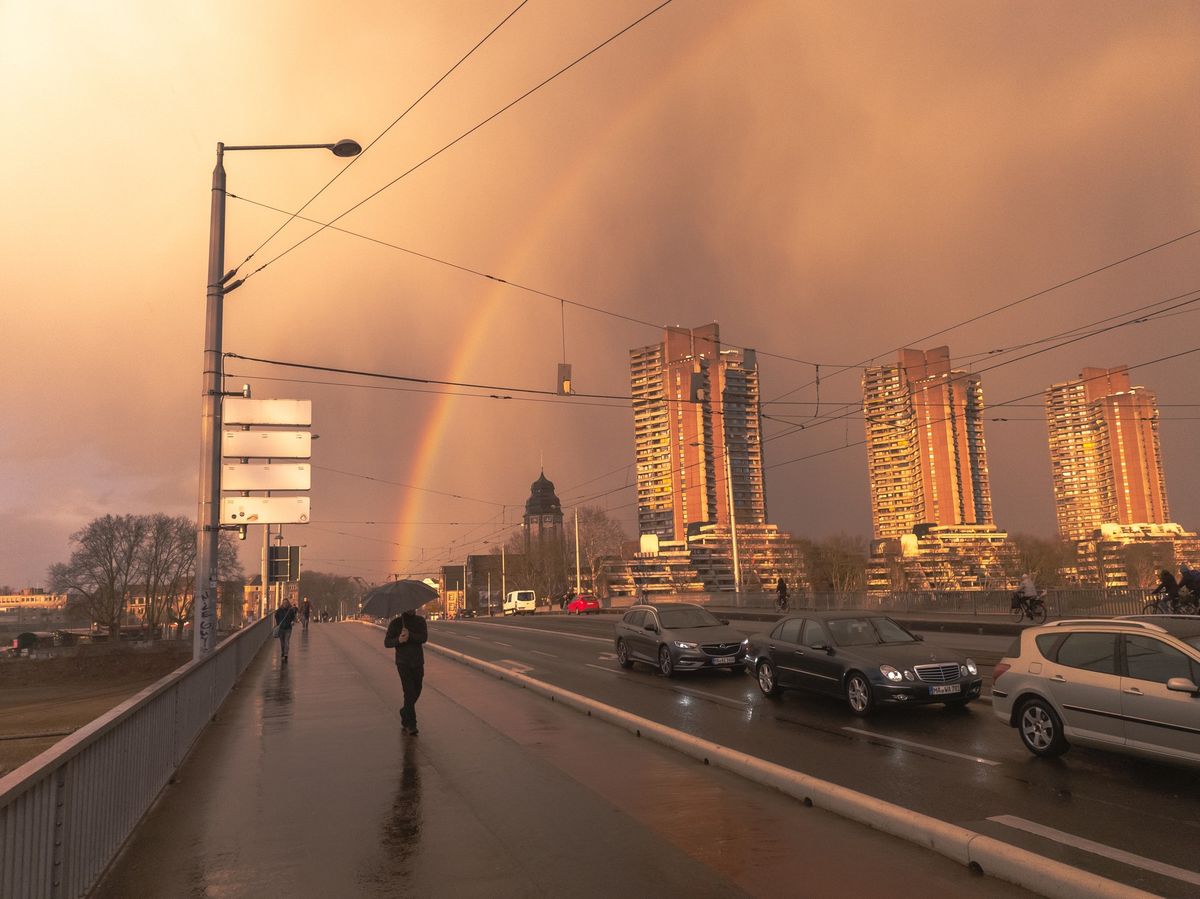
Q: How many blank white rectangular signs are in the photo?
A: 4